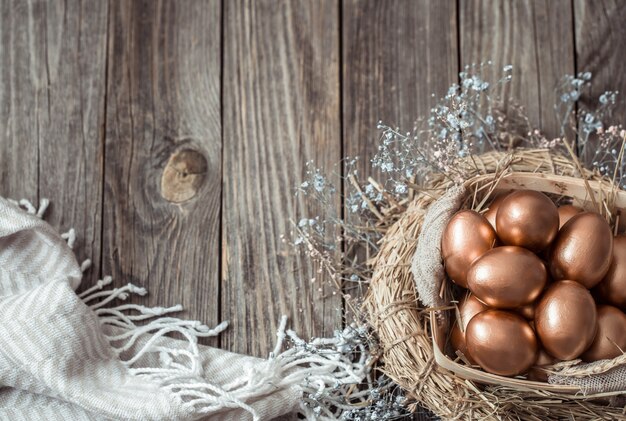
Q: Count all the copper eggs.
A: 12